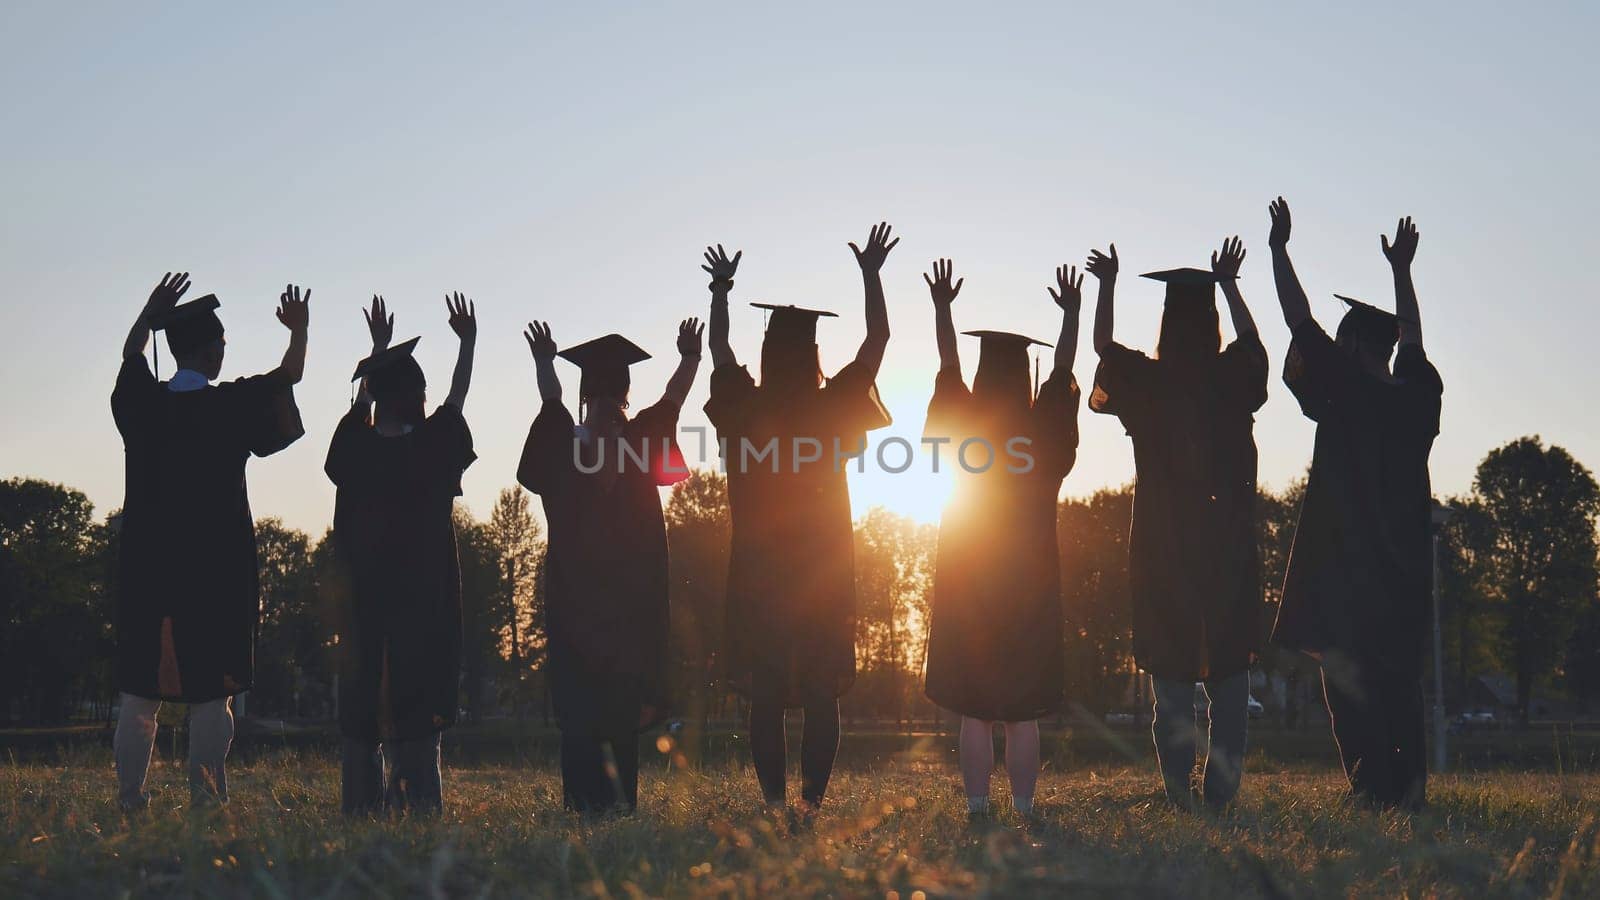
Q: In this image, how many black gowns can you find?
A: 7